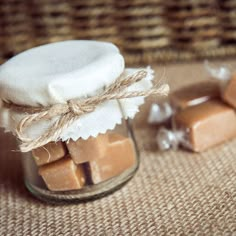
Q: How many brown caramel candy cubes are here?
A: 7